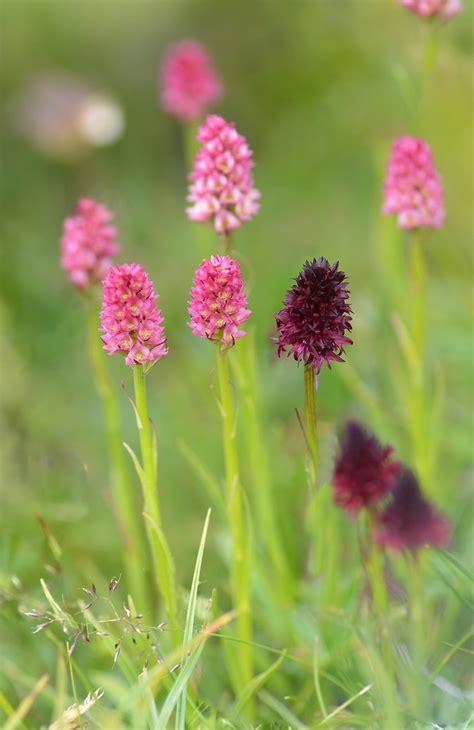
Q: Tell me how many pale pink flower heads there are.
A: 7